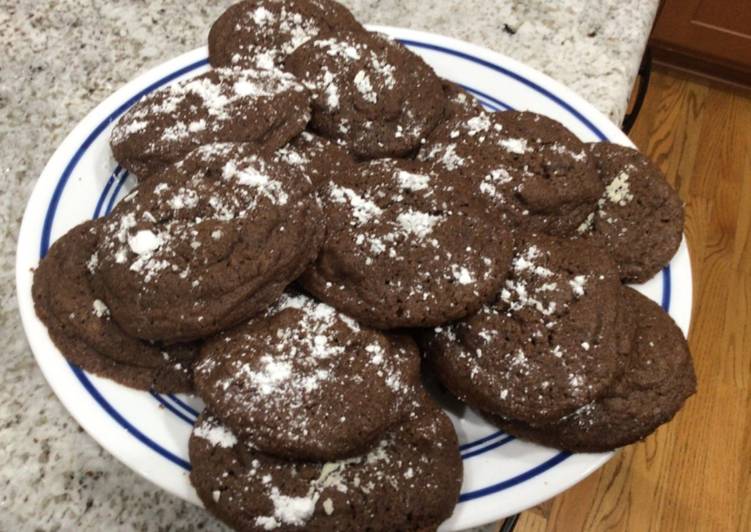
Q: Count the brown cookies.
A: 14